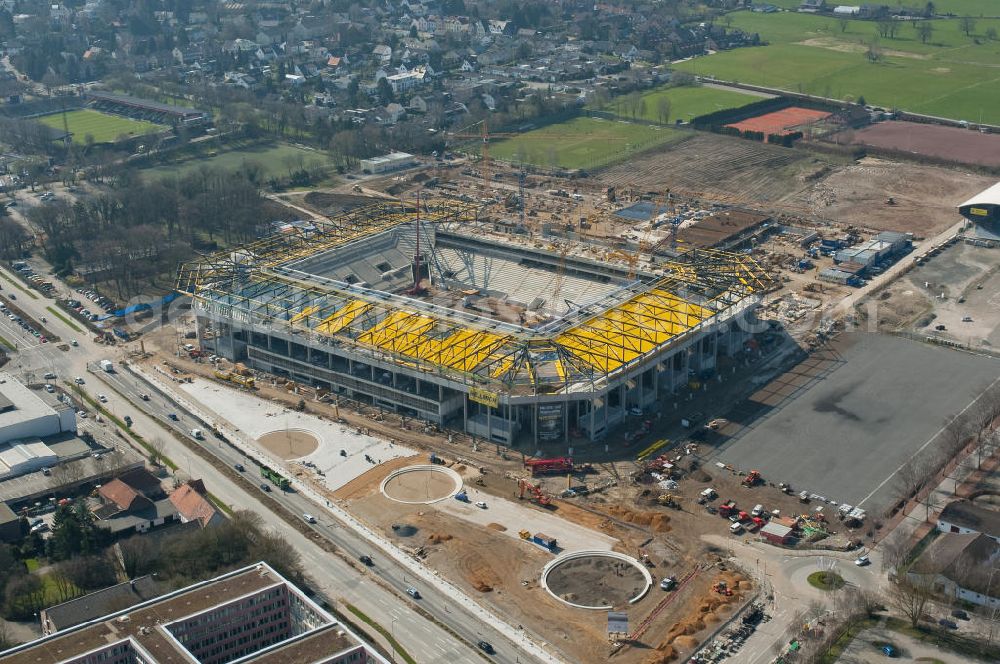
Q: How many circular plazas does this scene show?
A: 3